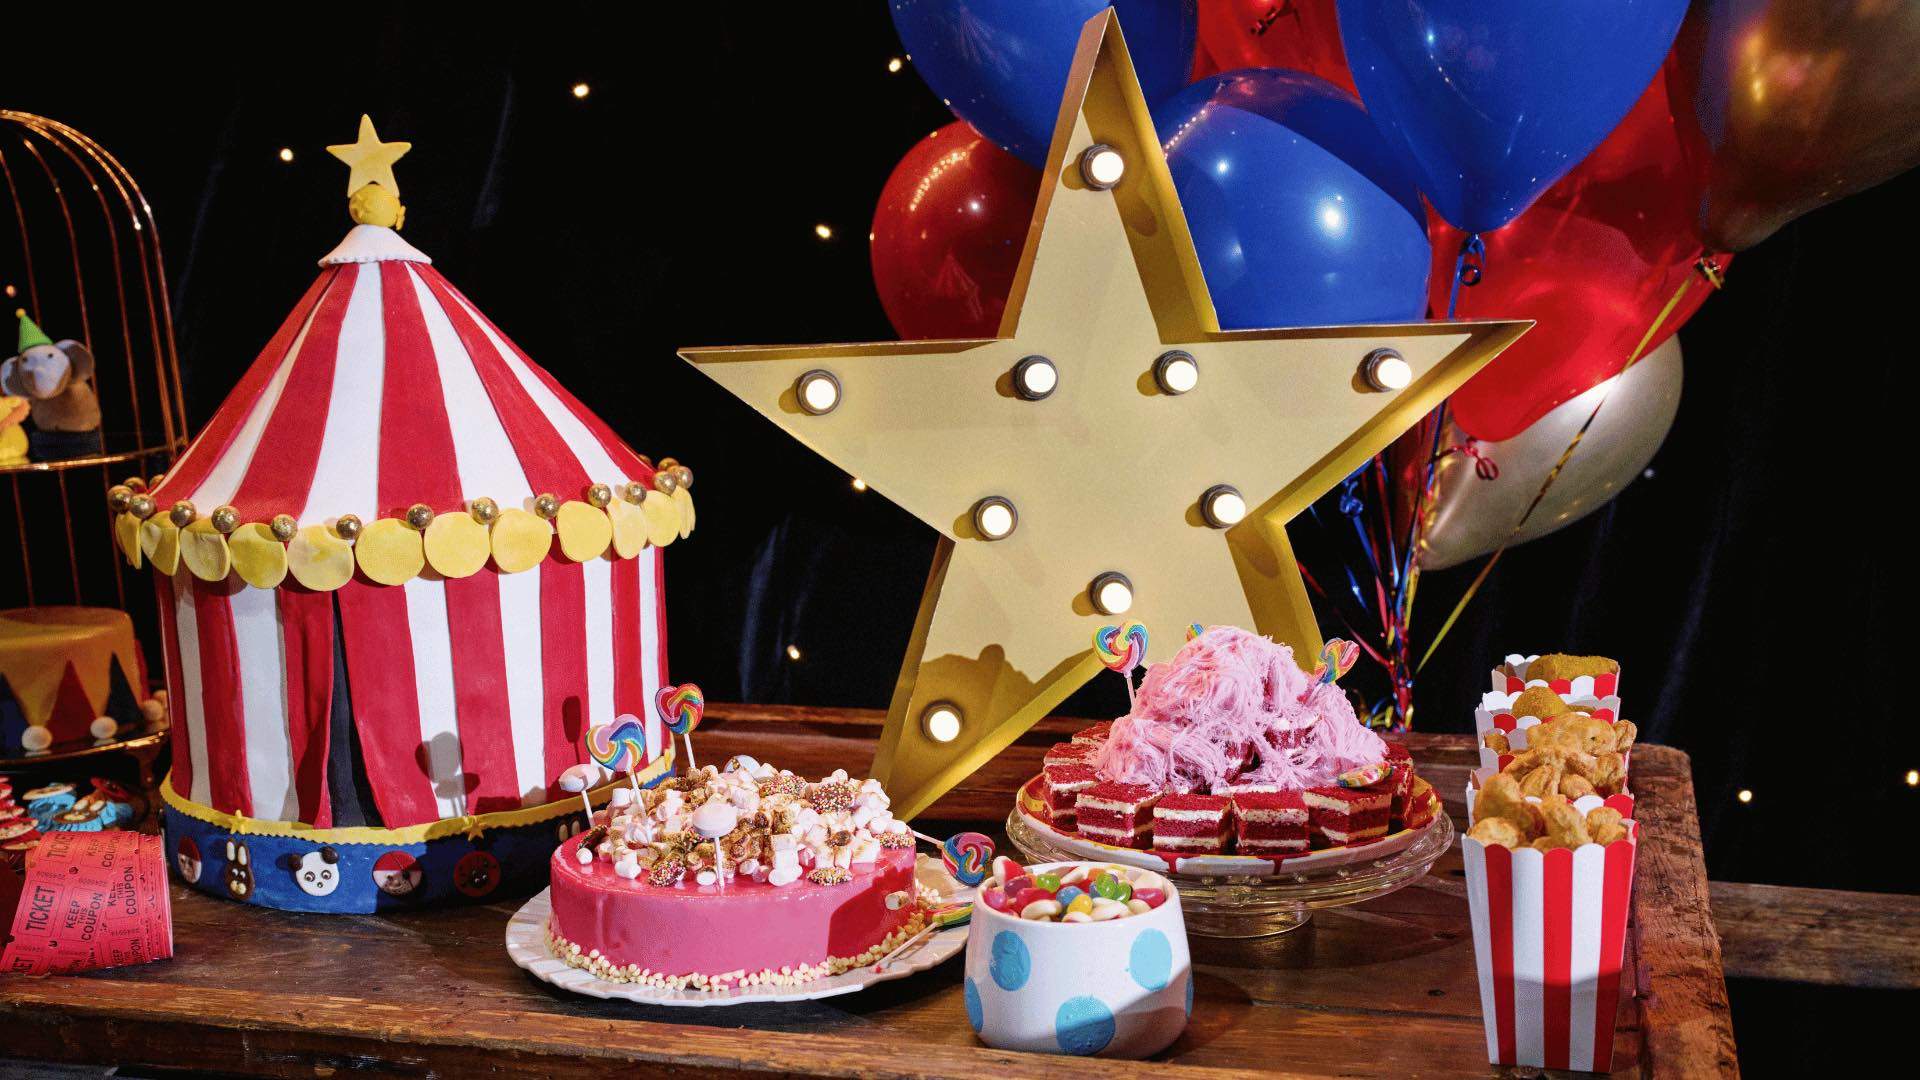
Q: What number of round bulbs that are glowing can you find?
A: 9